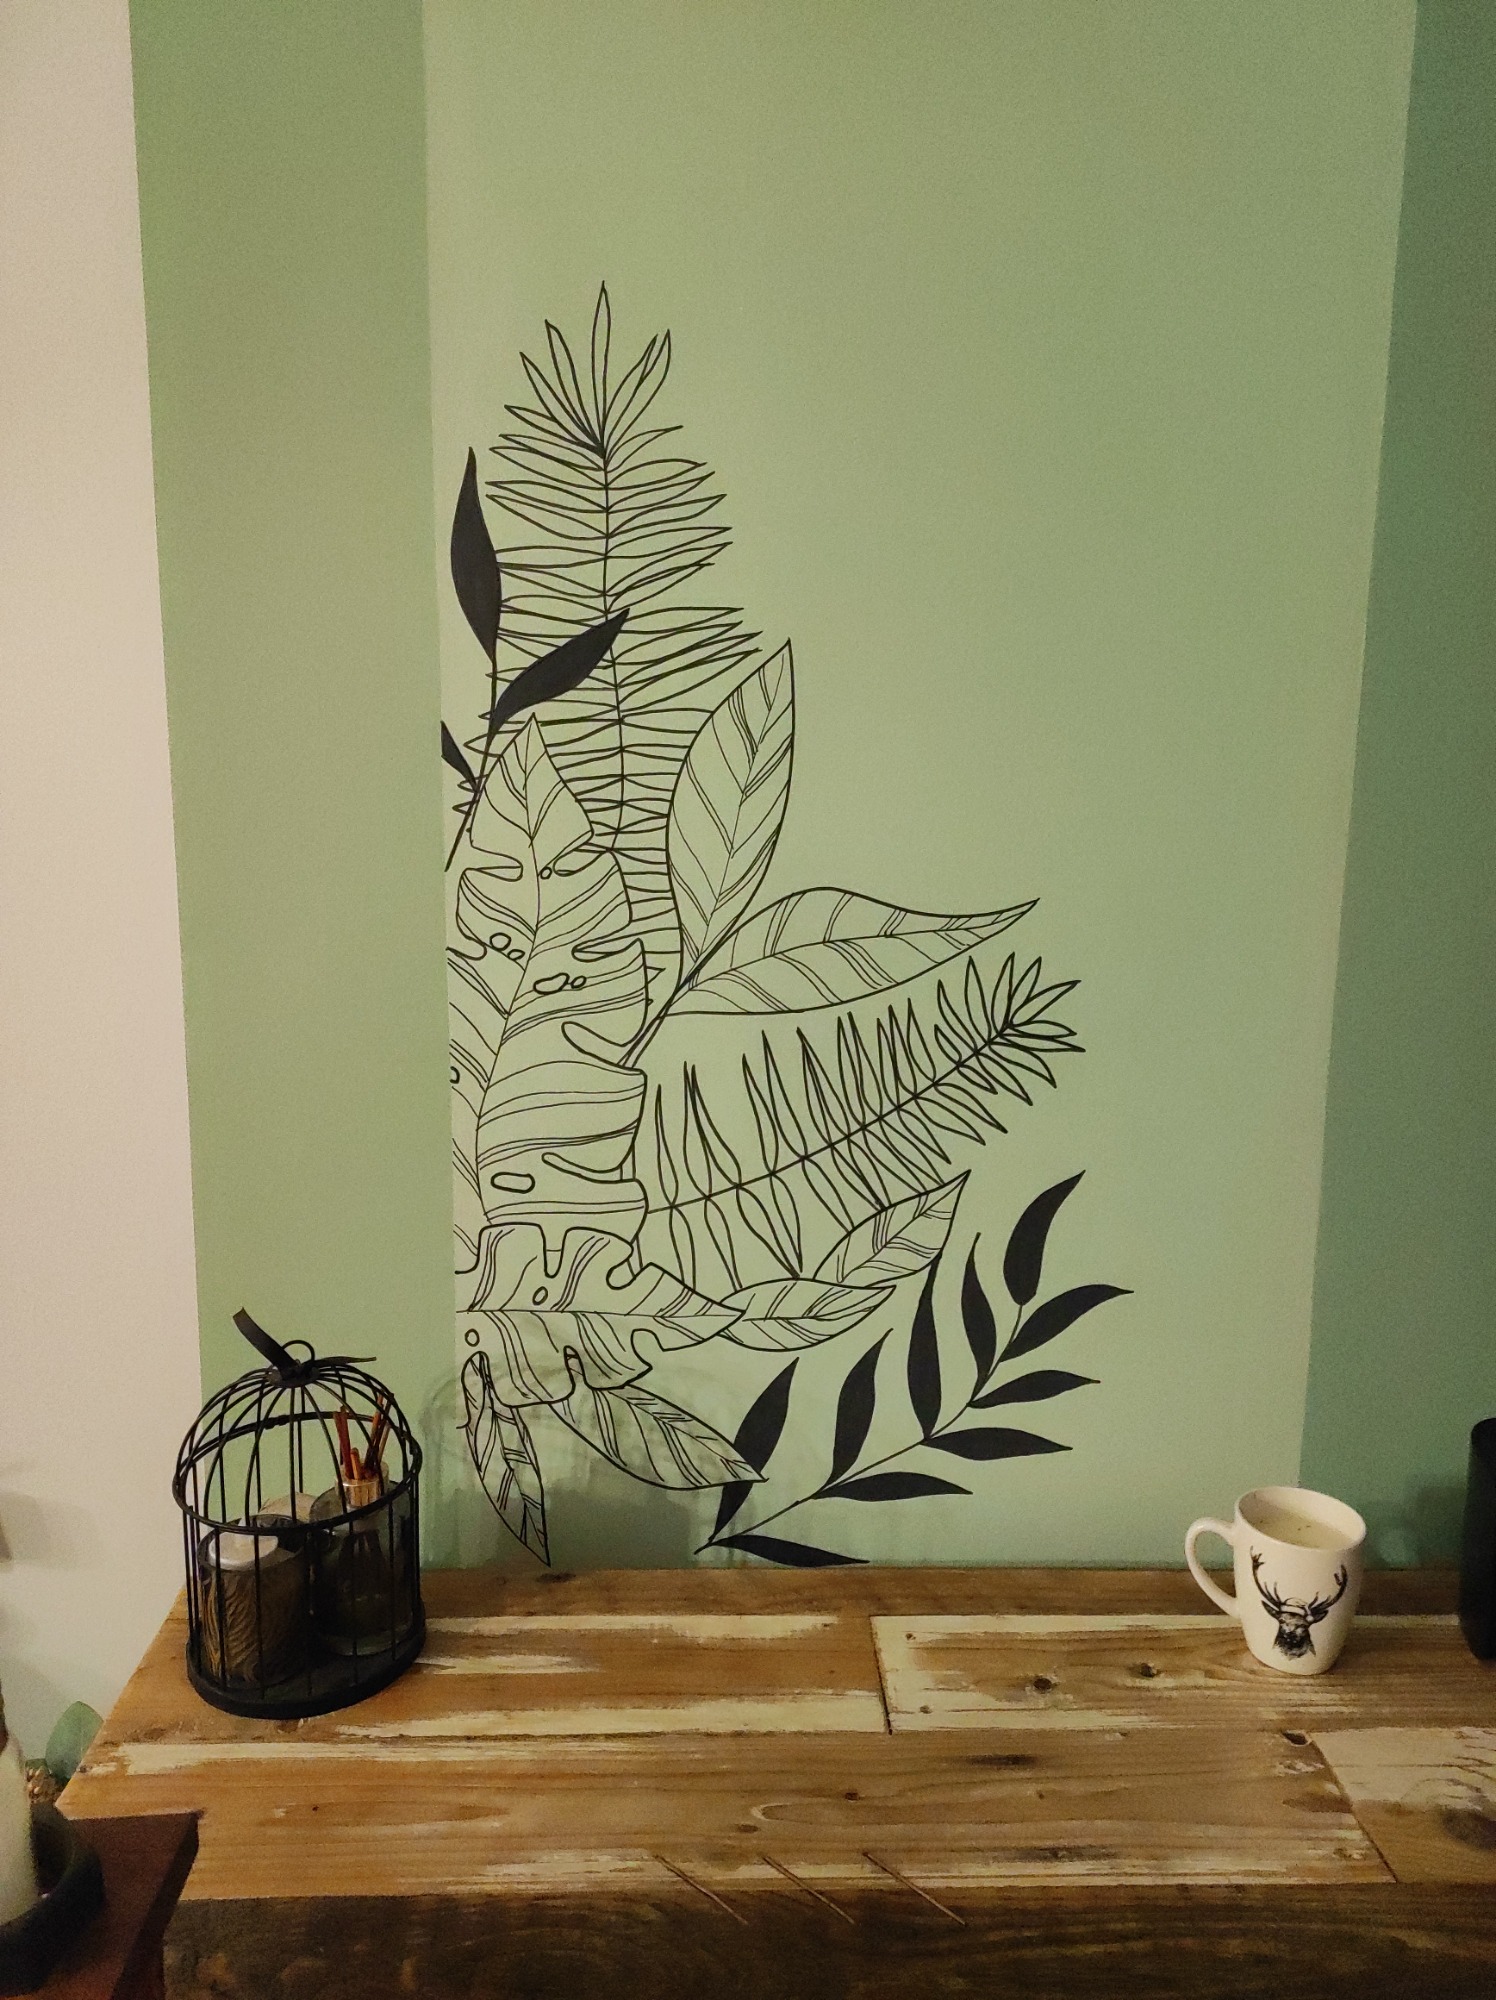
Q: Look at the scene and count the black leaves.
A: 13